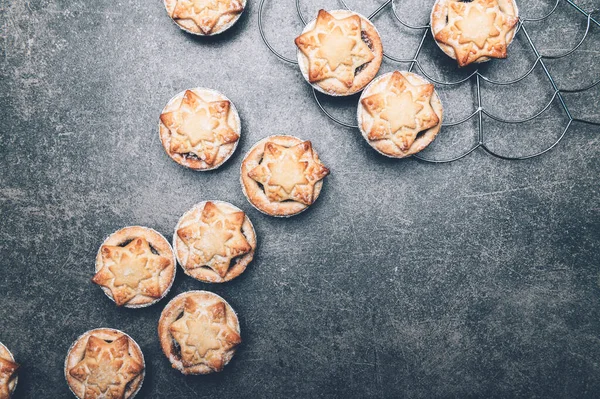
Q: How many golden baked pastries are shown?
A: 11